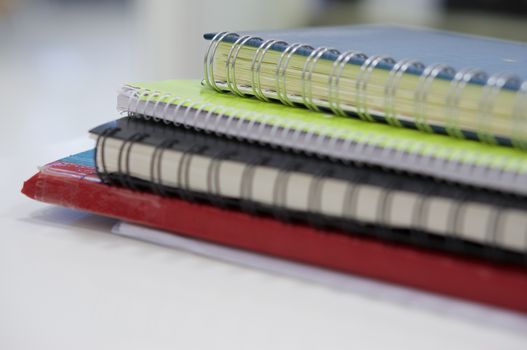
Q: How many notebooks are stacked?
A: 4